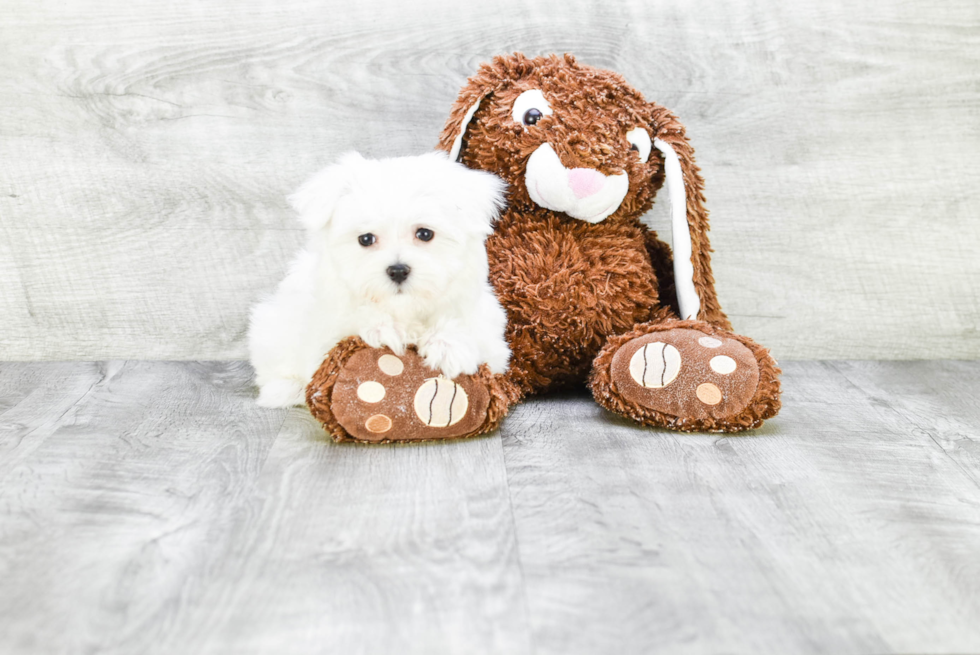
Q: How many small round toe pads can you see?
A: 6